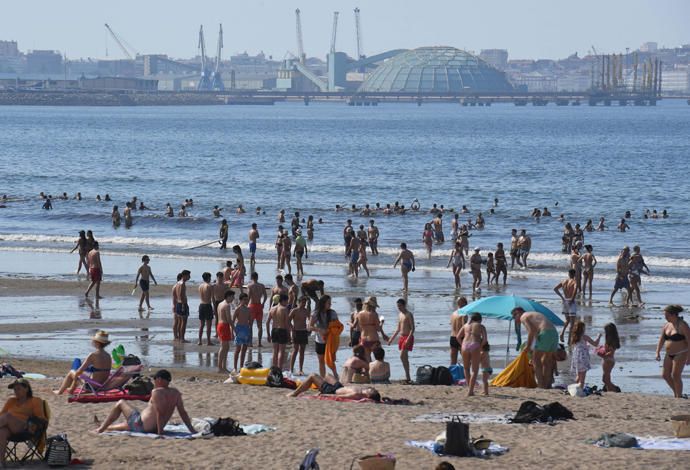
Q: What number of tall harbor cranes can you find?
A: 6